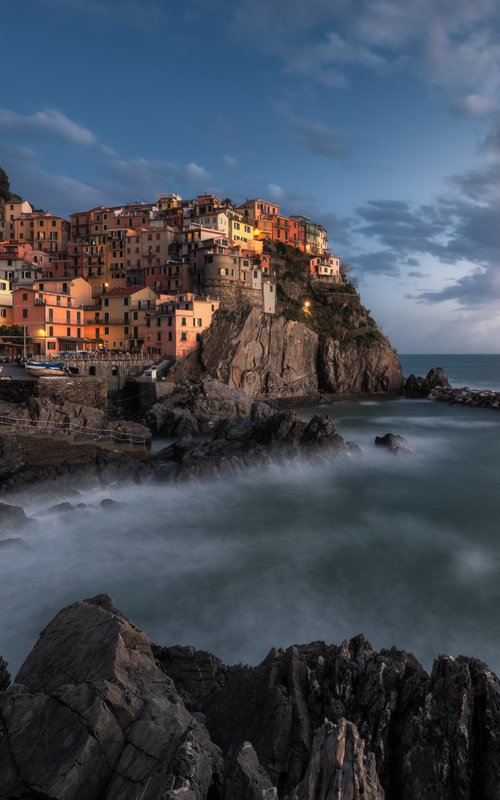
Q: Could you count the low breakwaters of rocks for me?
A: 1